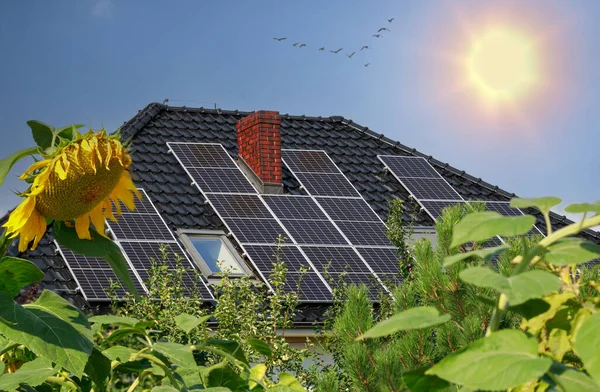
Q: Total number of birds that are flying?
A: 11